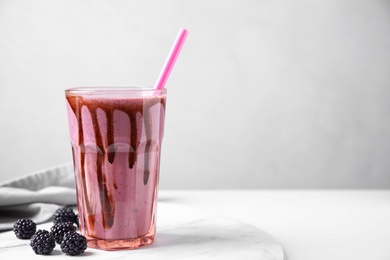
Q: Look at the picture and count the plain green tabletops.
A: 0